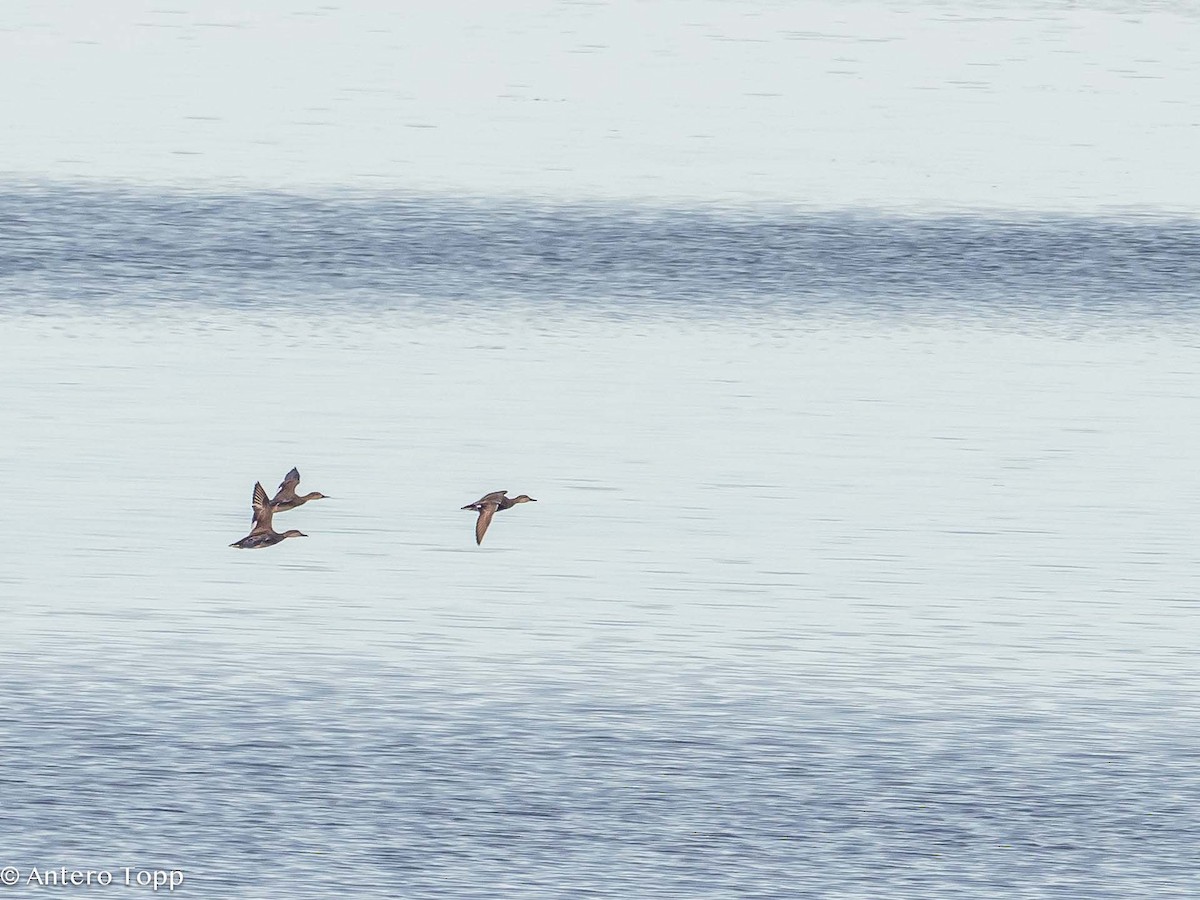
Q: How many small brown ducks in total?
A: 3